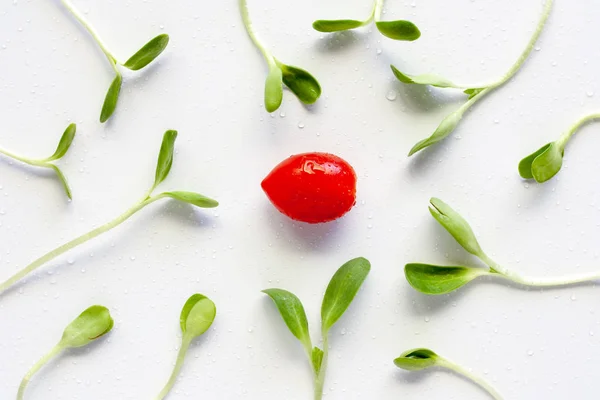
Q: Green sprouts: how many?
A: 12